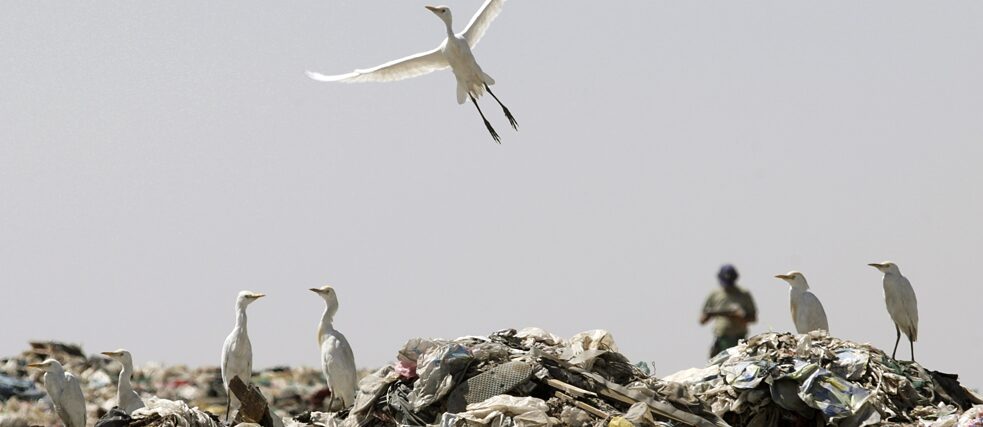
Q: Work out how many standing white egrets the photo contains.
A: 6